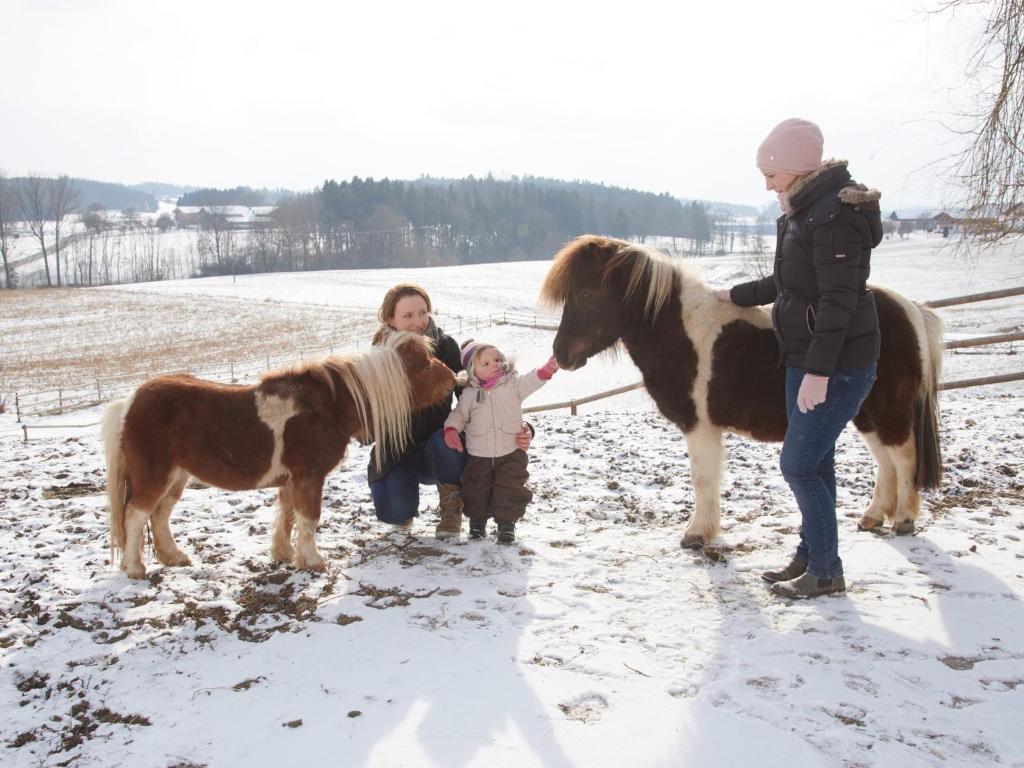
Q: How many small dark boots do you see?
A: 2